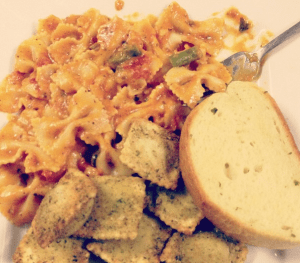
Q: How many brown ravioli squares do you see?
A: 7